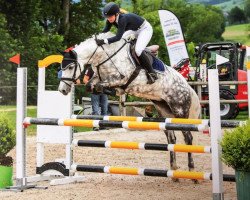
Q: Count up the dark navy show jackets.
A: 1